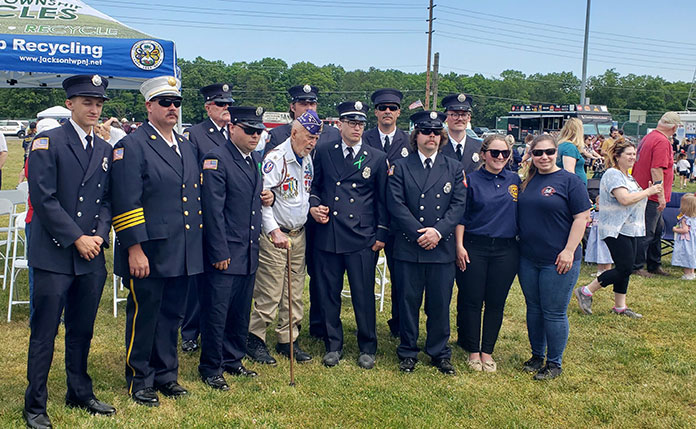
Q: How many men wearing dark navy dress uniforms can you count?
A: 9